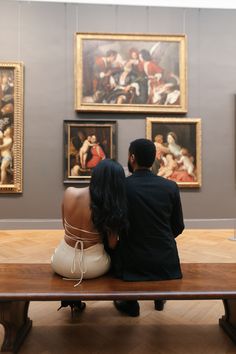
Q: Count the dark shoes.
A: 4